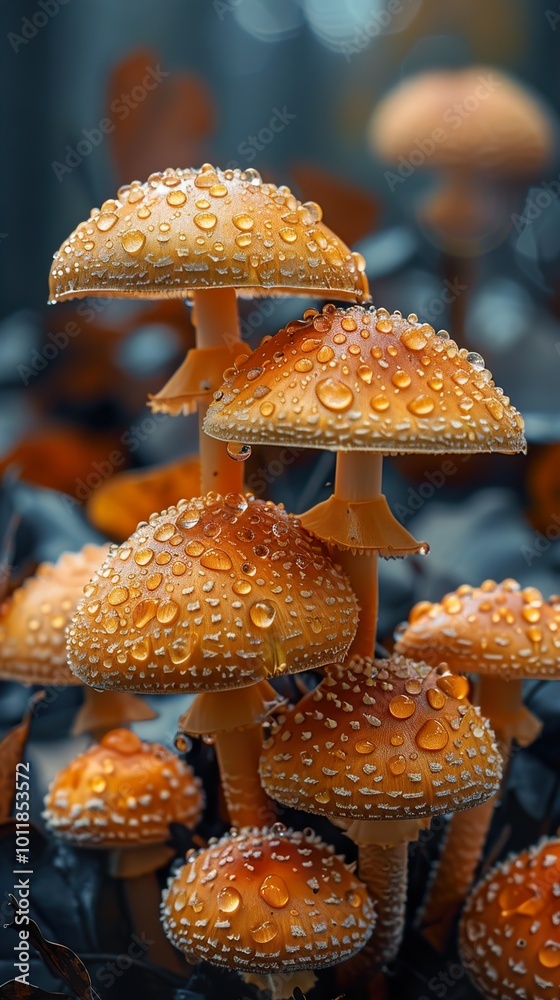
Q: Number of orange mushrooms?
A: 10